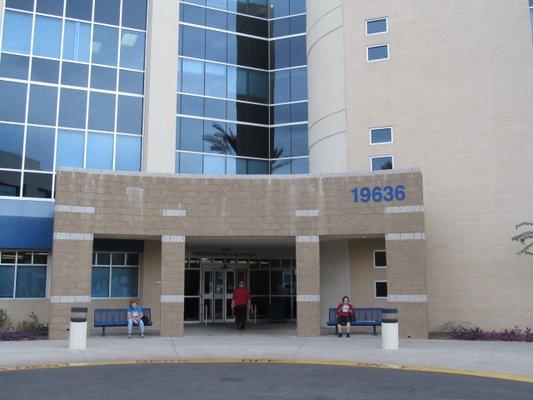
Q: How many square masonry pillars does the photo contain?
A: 4